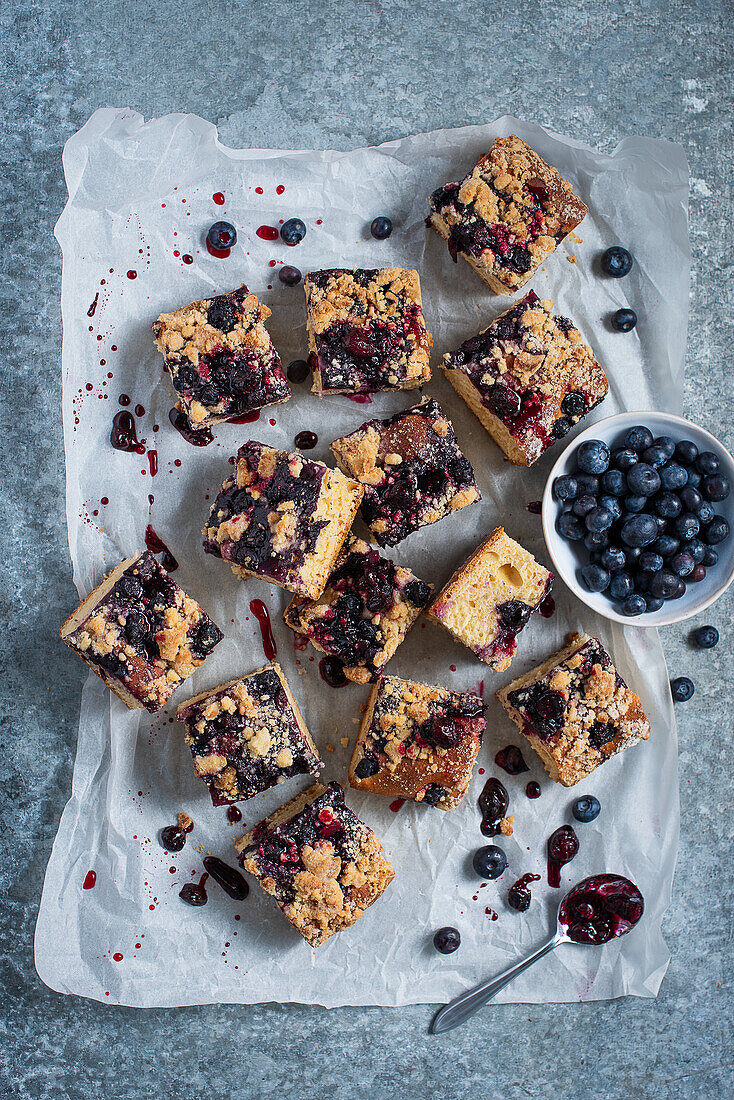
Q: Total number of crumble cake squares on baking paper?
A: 13